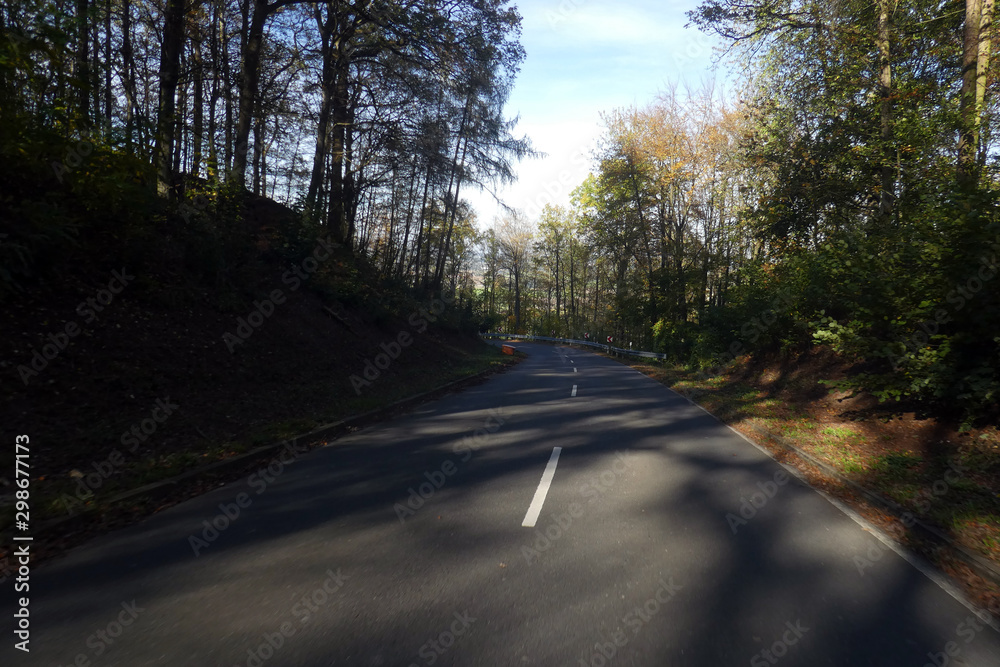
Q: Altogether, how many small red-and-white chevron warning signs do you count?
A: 4